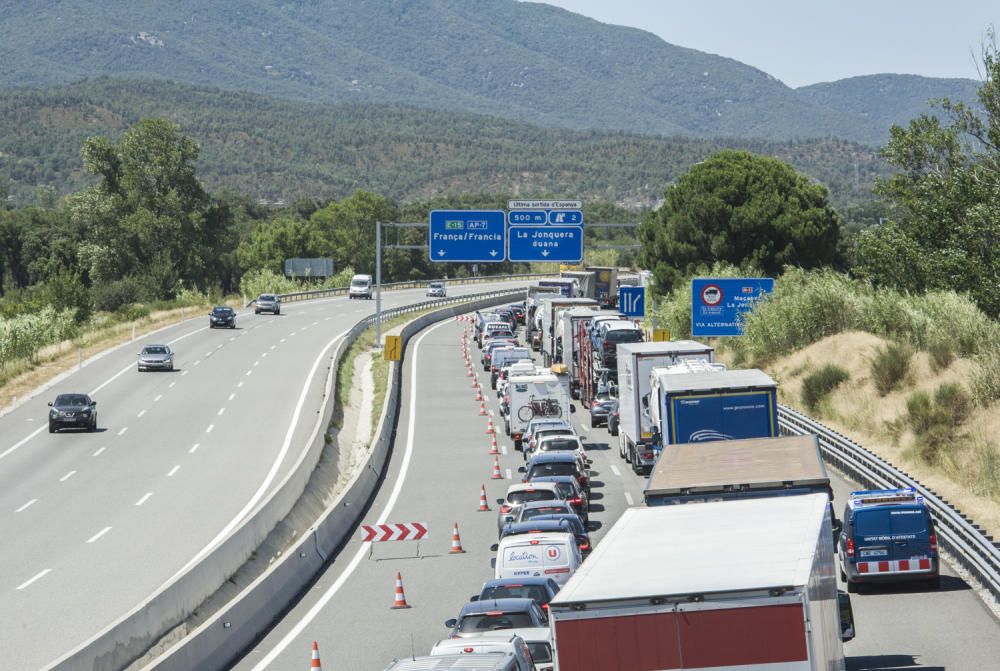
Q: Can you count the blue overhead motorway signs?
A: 2